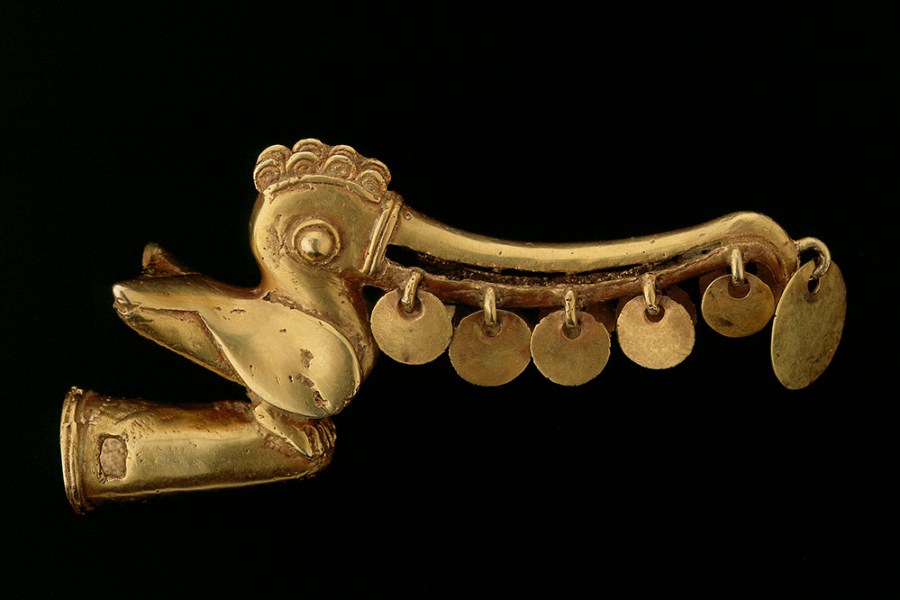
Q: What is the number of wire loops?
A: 6